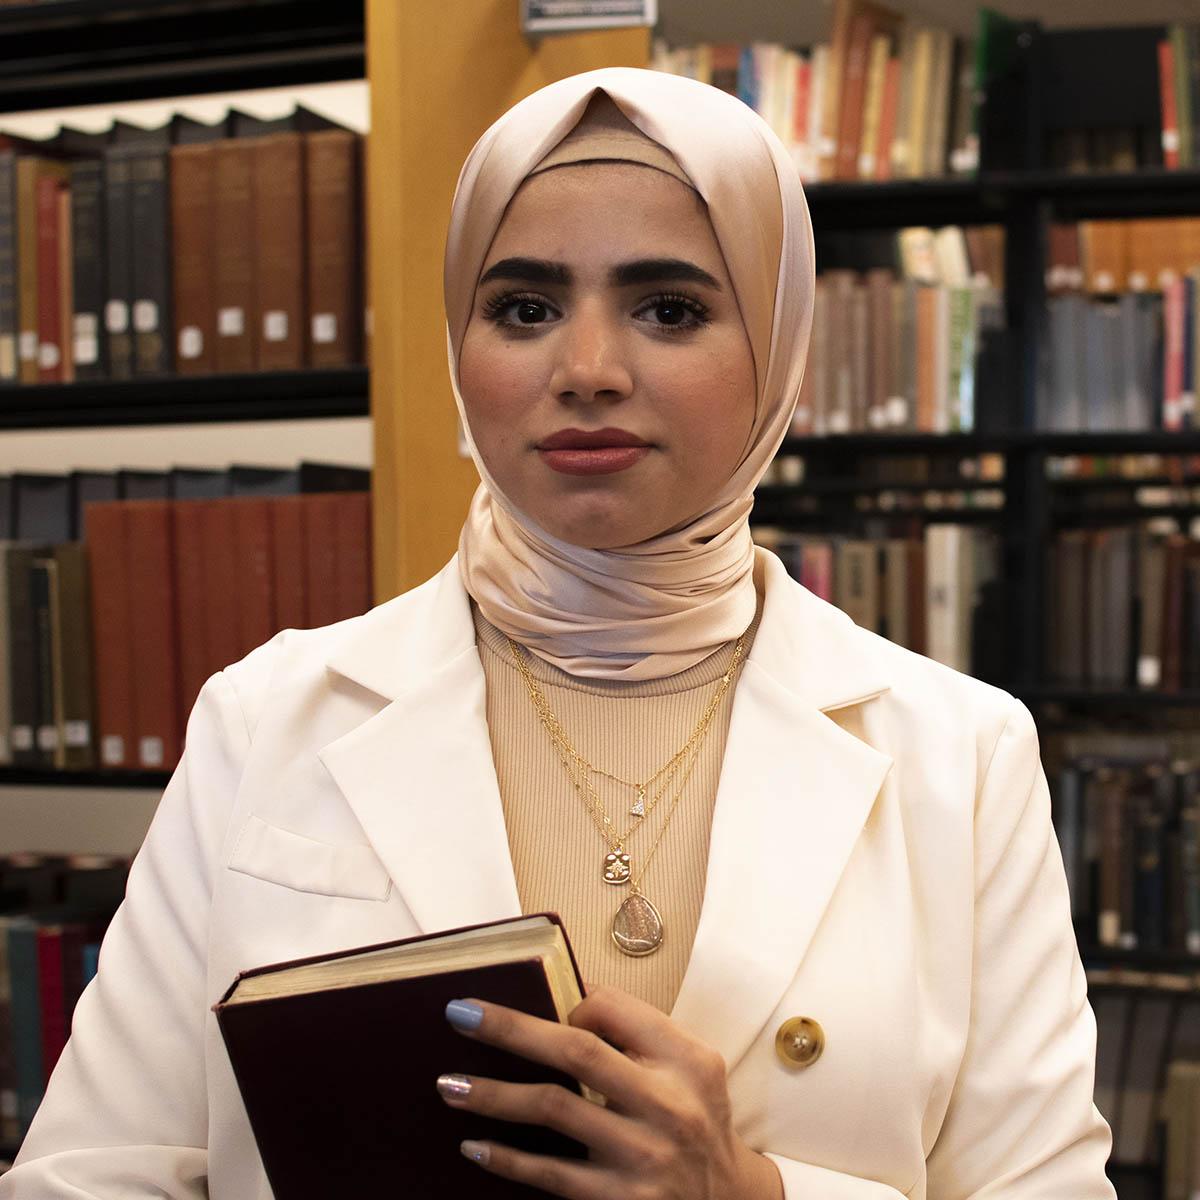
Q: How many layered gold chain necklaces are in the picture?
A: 3